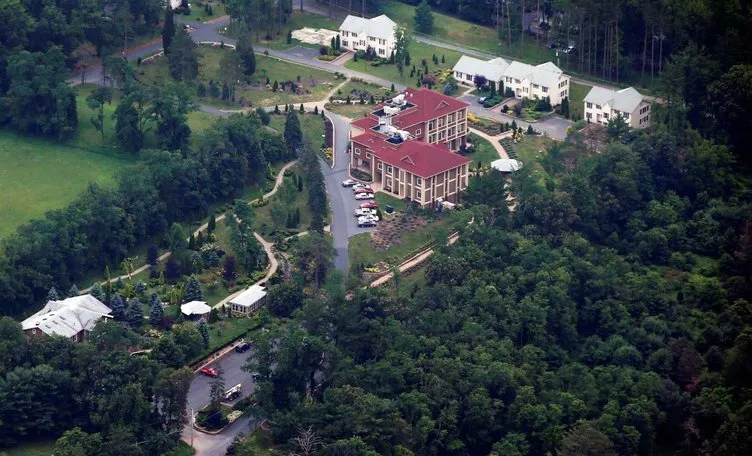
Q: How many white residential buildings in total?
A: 4